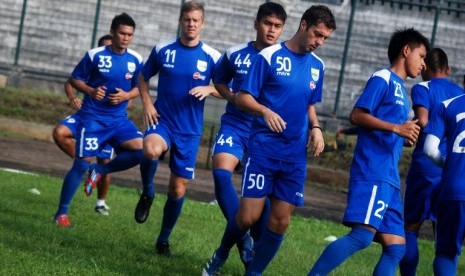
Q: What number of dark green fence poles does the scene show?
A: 5